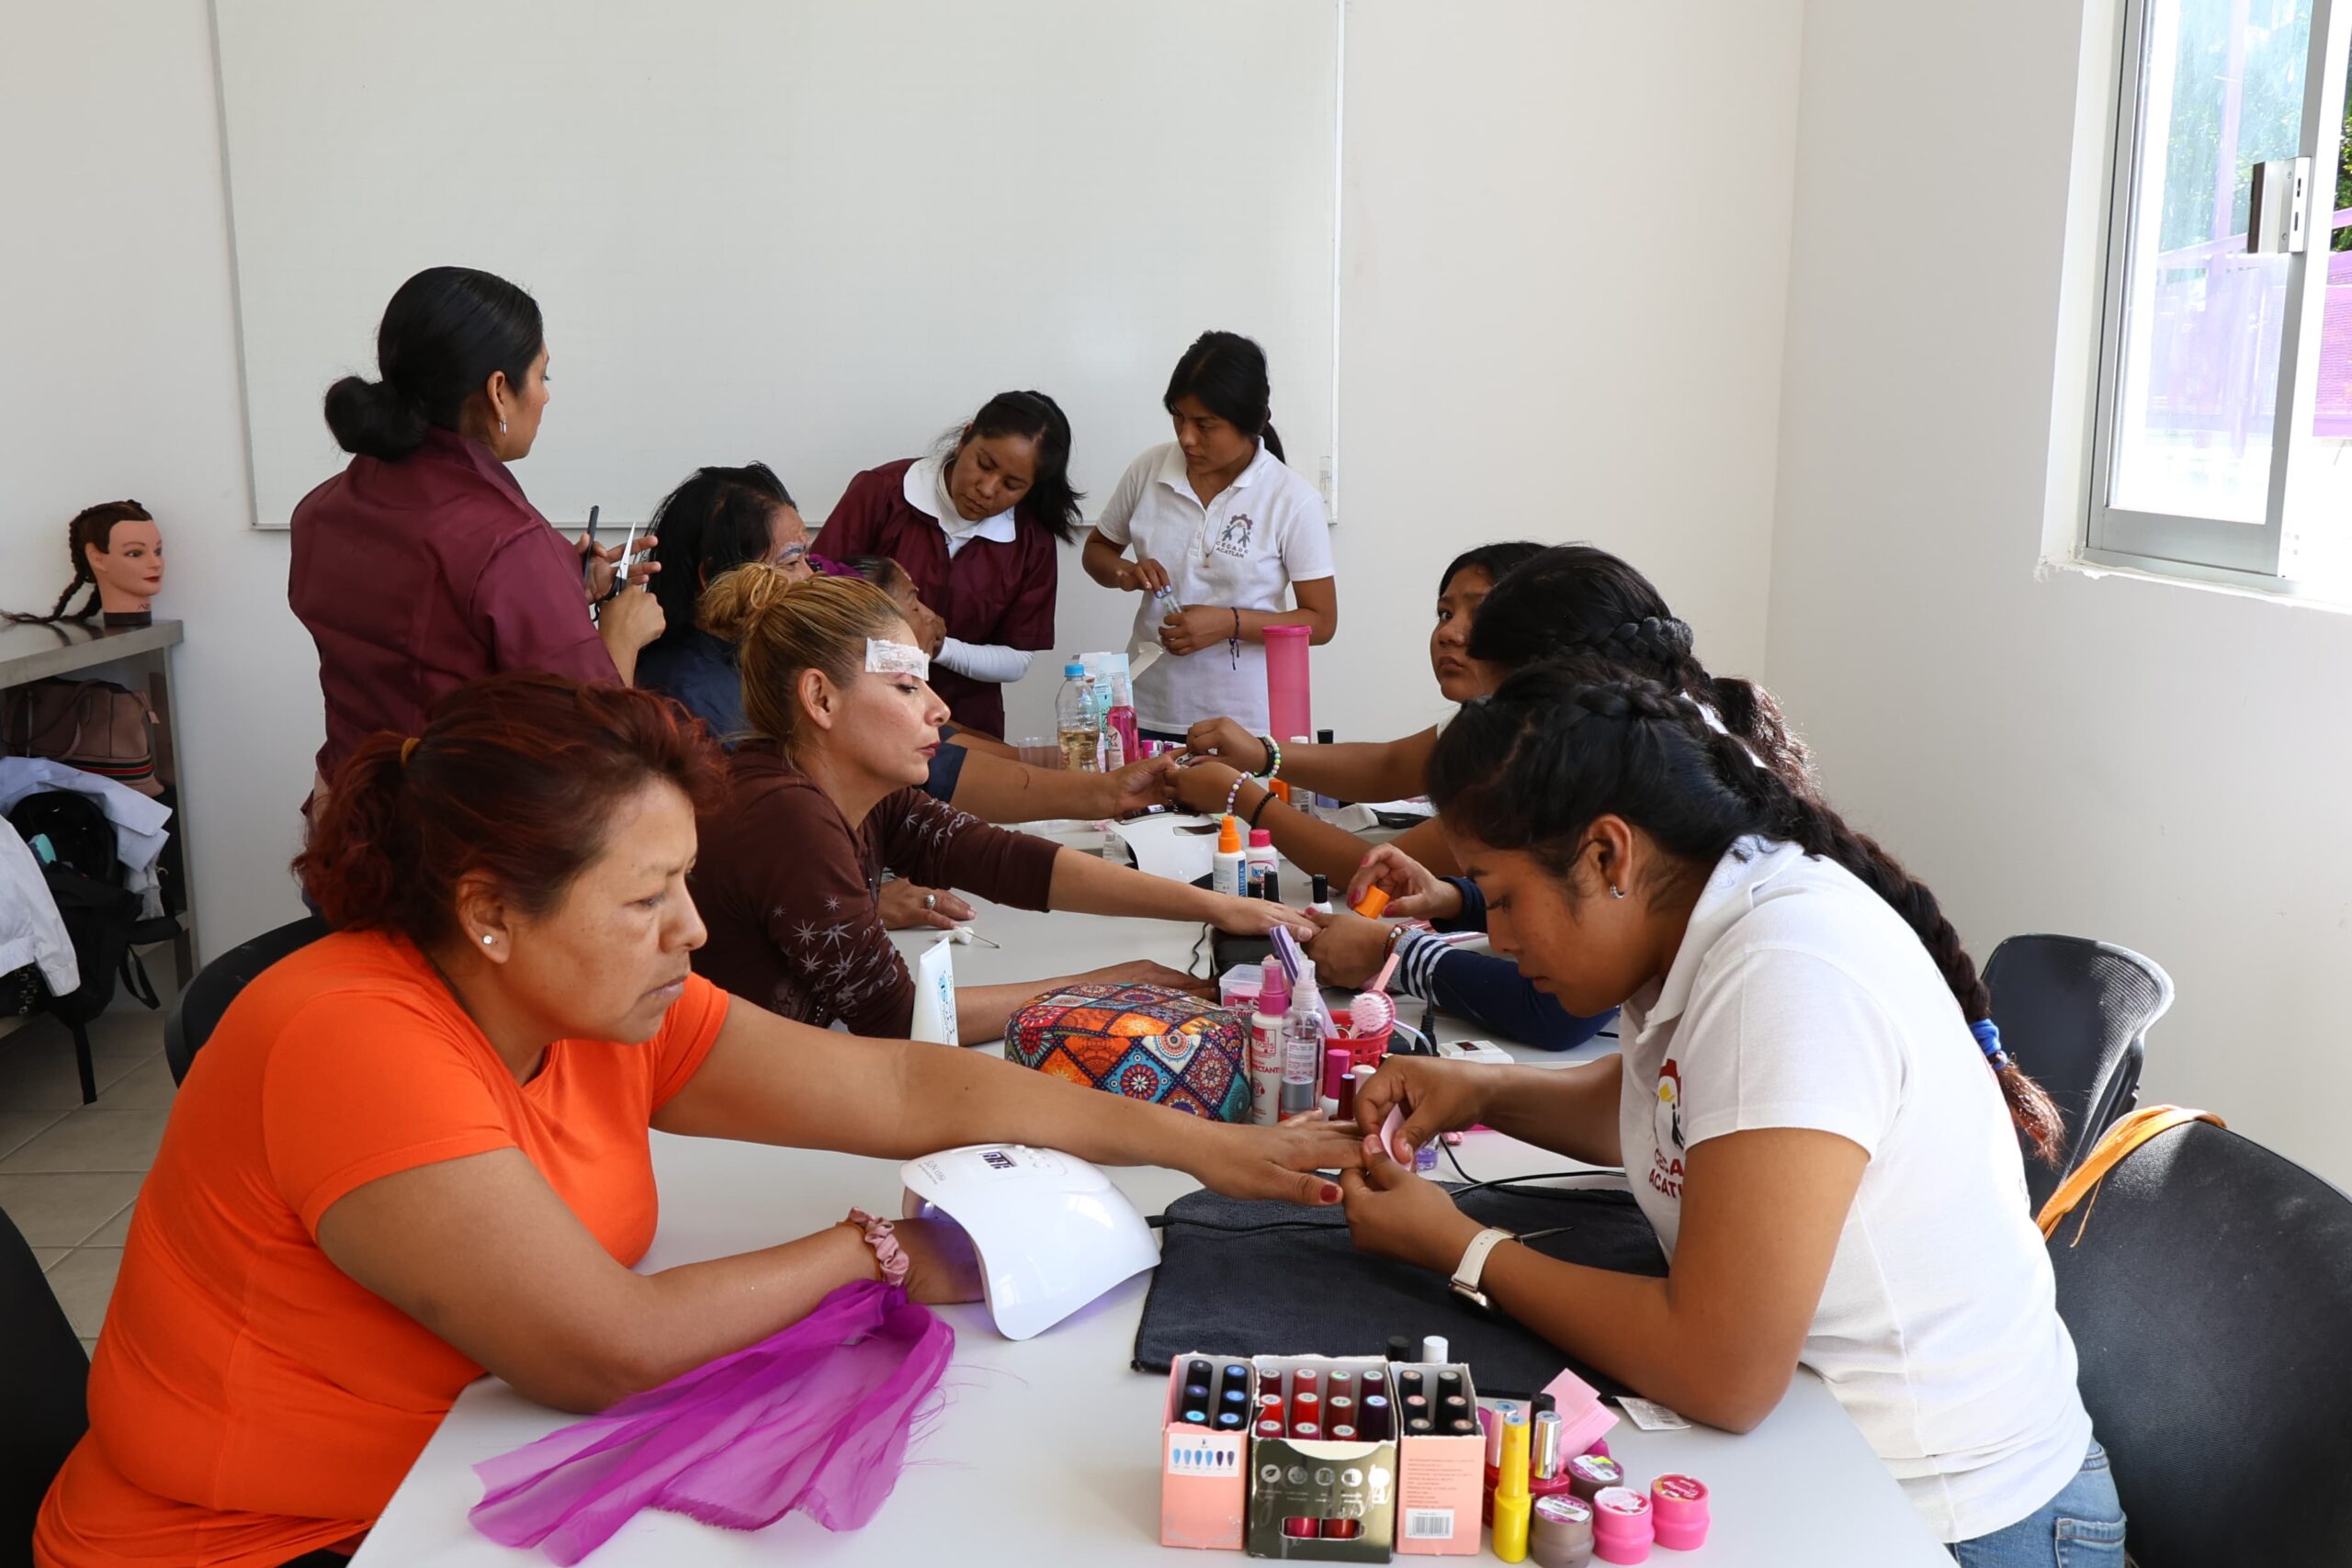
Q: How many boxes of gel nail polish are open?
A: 3